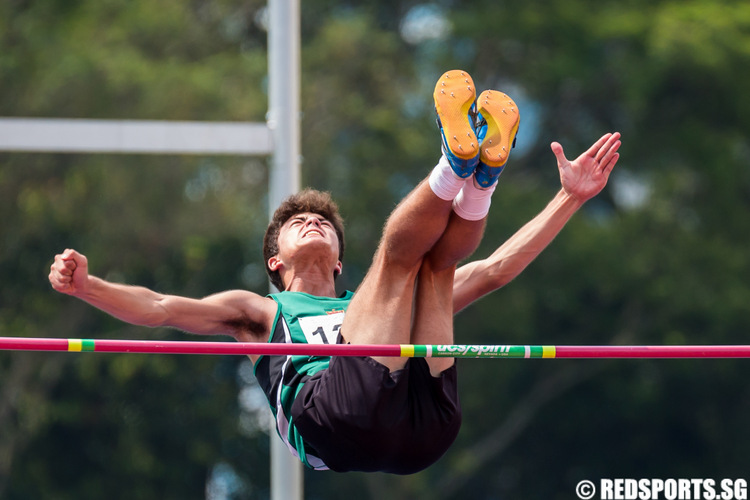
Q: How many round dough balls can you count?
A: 0